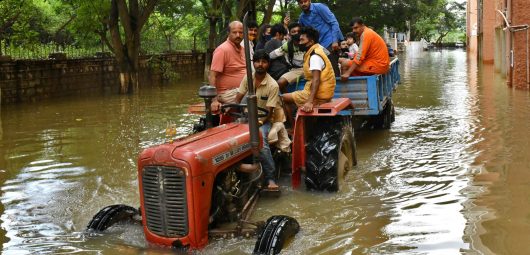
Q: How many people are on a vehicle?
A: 11